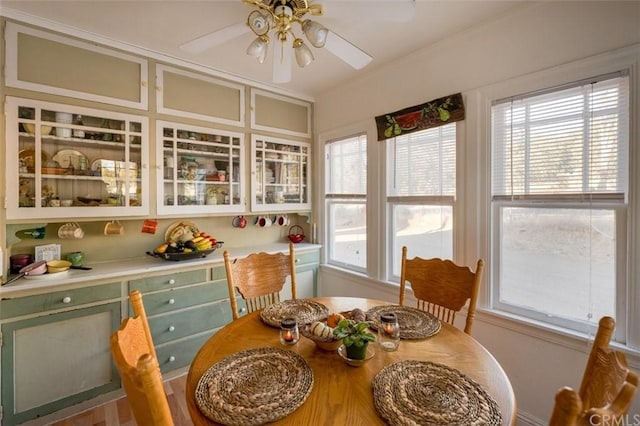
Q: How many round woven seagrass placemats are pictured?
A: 4